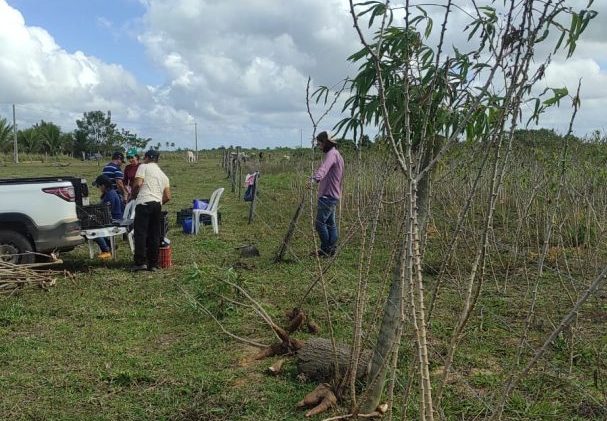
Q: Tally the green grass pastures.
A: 1